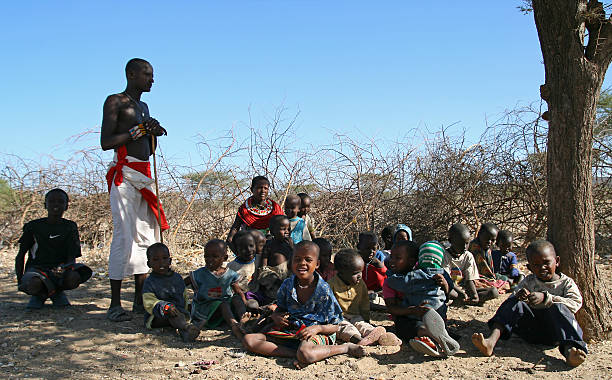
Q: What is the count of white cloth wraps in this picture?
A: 1